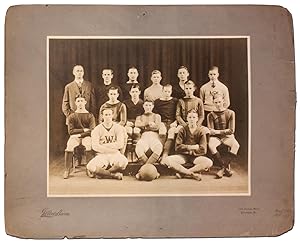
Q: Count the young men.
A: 15